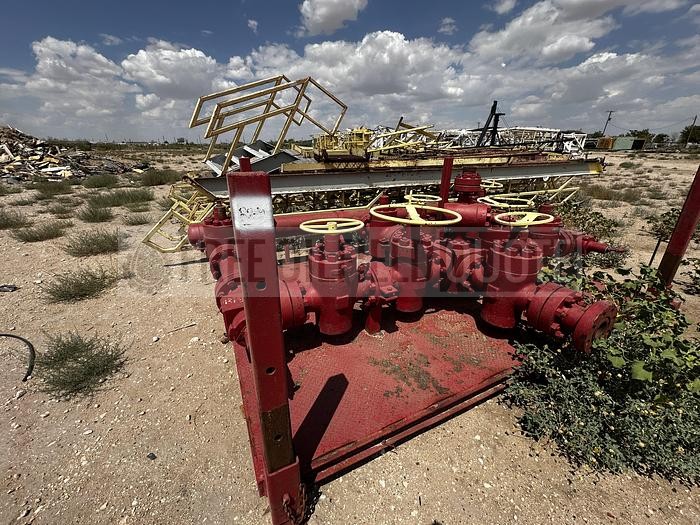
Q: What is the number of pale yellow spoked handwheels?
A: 6